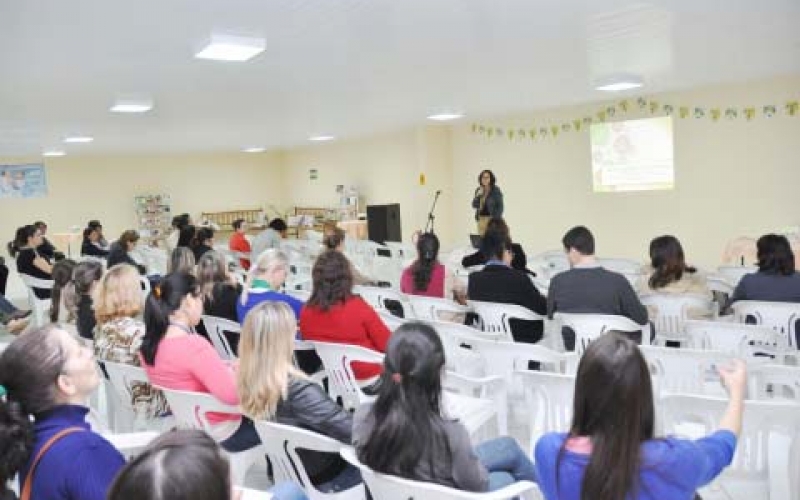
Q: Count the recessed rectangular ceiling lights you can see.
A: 8